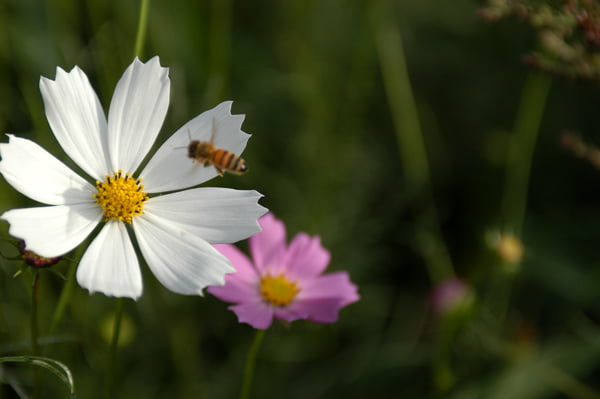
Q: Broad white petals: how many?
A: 8